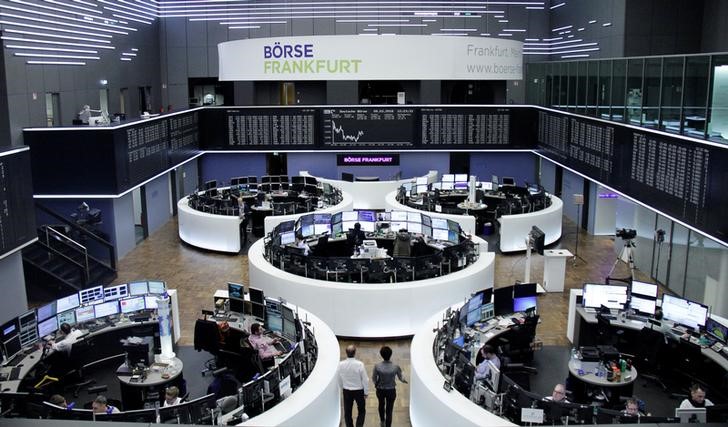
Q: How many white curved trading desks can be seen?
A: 5